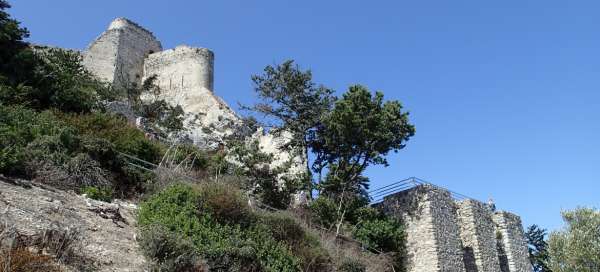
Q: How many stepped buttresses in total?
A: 3